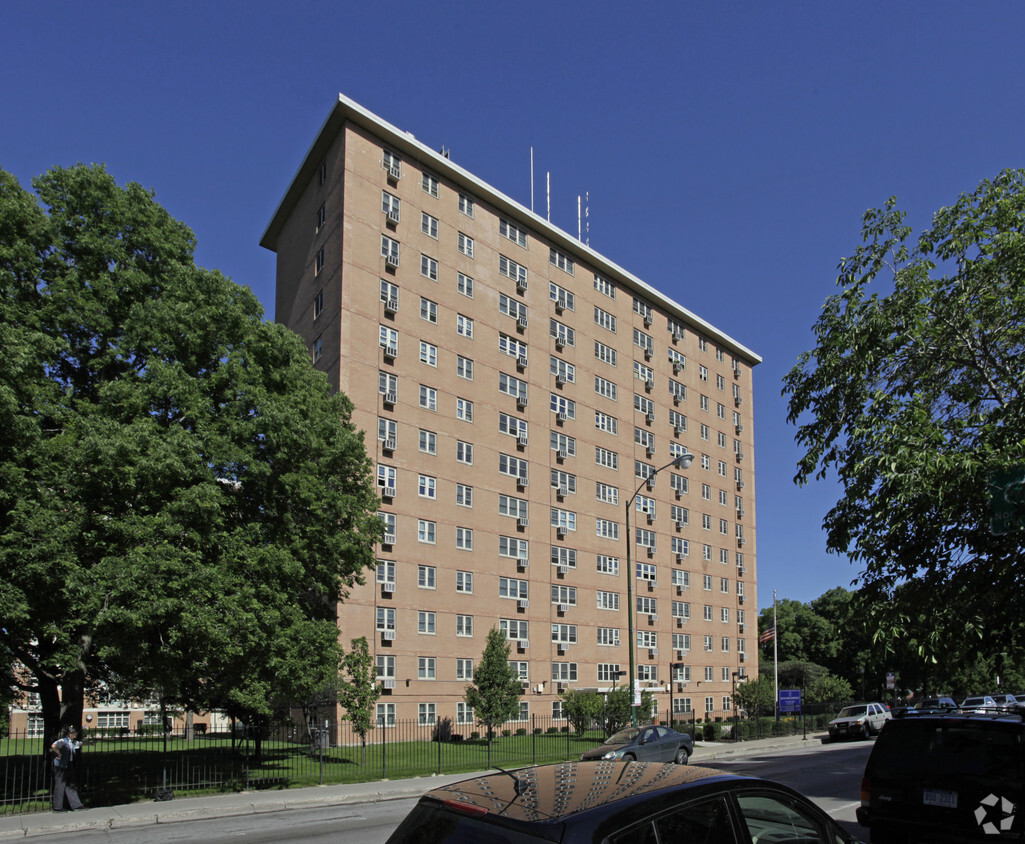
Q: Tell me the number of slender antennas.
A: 4